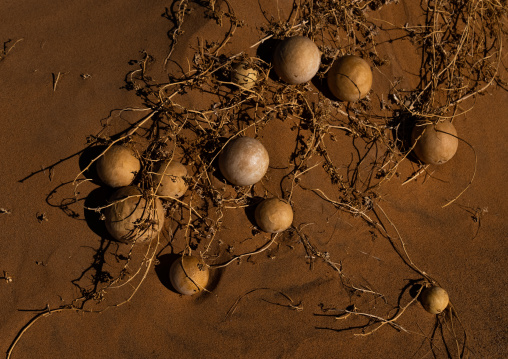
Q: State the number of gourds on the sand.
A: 11